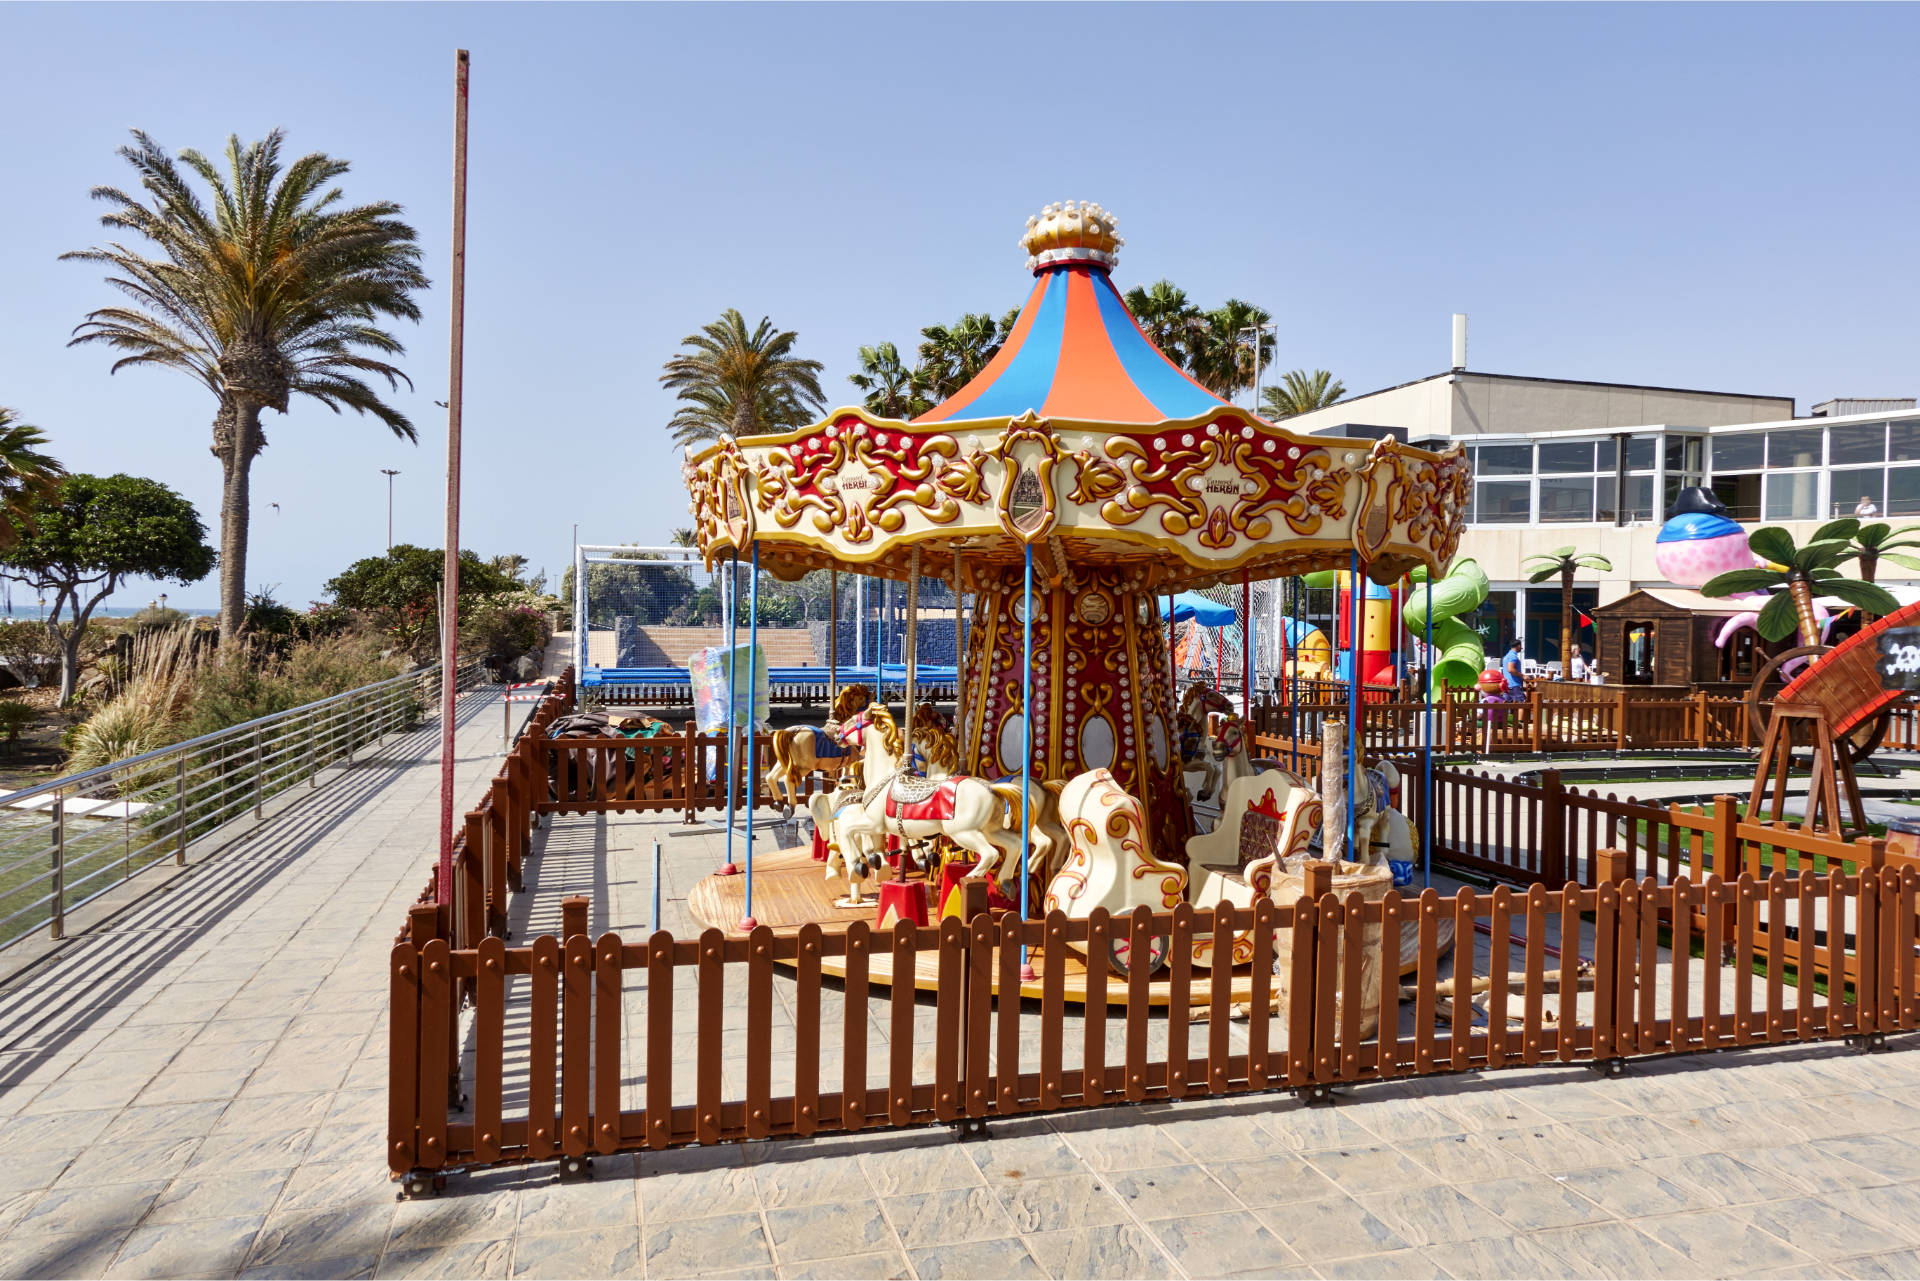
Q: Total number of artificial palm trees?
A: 3